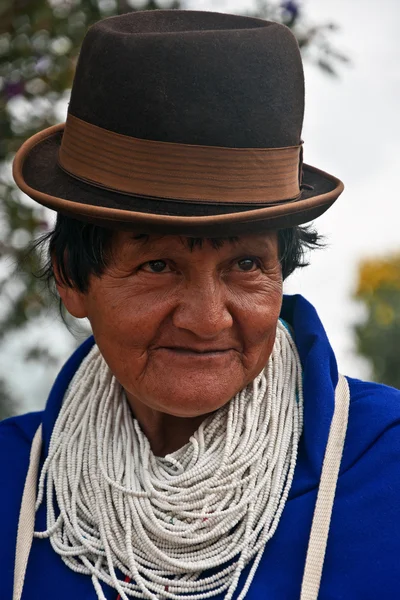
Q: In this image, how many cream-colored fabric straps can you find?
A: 2